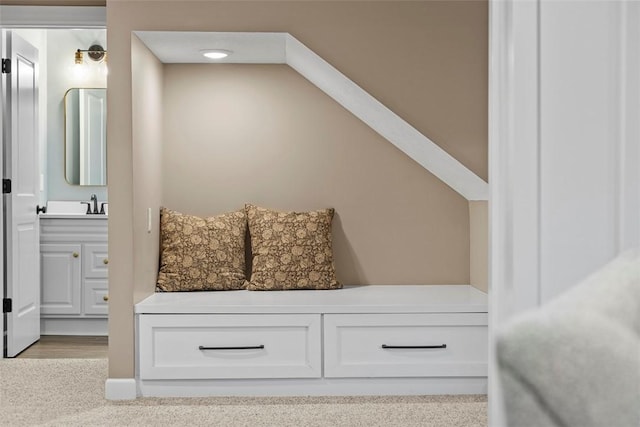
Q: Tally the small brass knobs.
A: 3